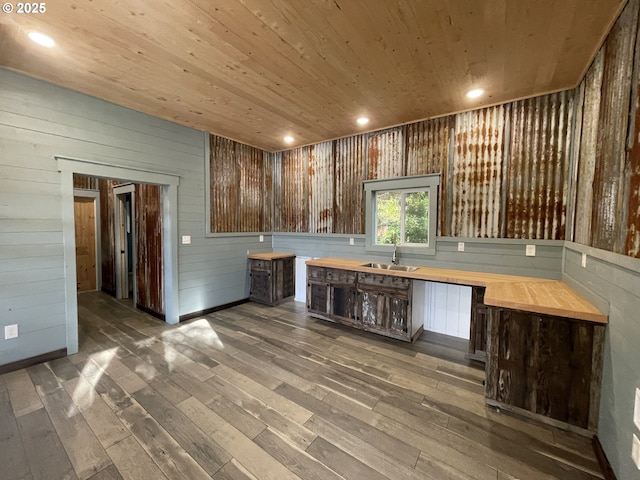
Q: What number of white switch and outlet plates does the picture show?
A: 9